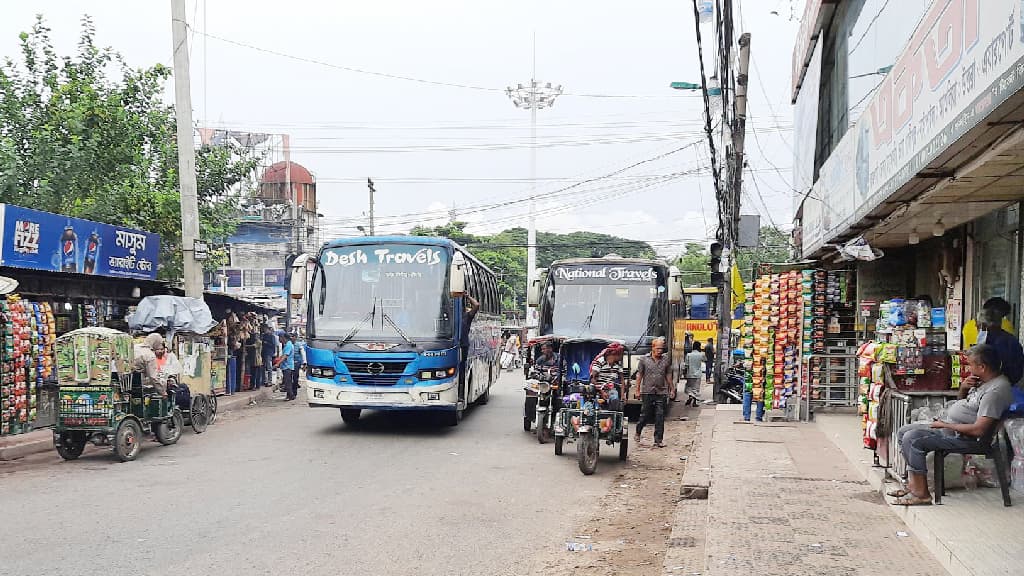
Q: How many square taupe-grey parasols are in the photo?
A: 0